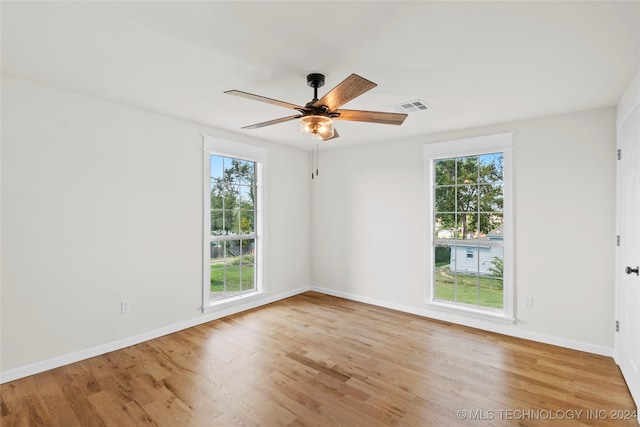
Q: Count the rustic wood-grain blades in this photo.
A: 5